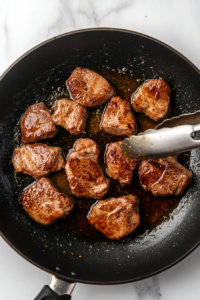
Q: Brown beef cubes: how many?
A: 11